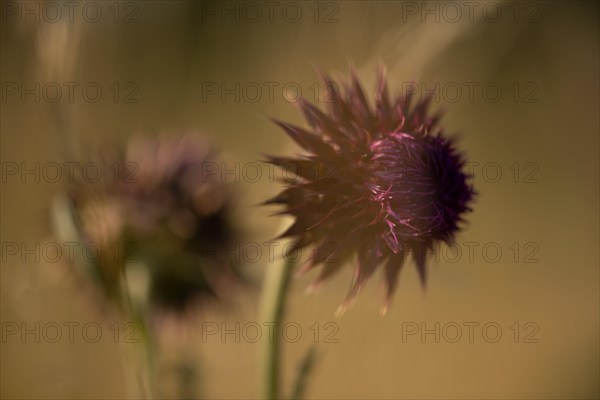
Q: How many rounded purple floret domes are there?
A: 1